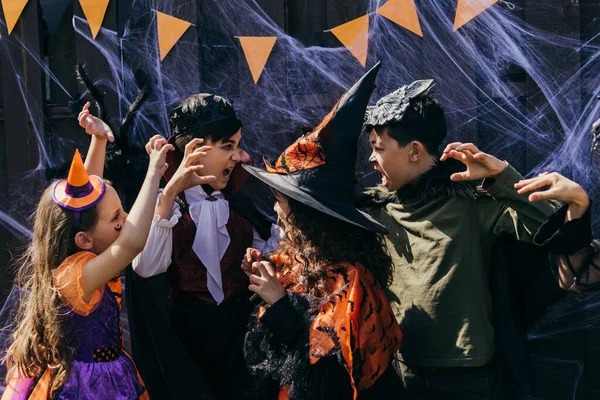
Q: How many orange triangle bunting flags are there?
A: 7